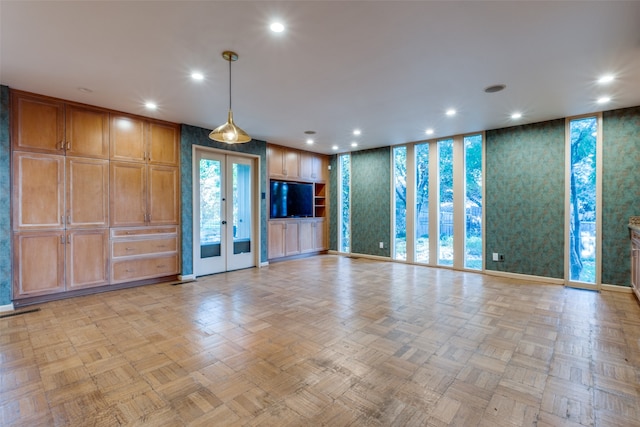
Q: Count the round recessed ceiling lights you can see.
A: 12